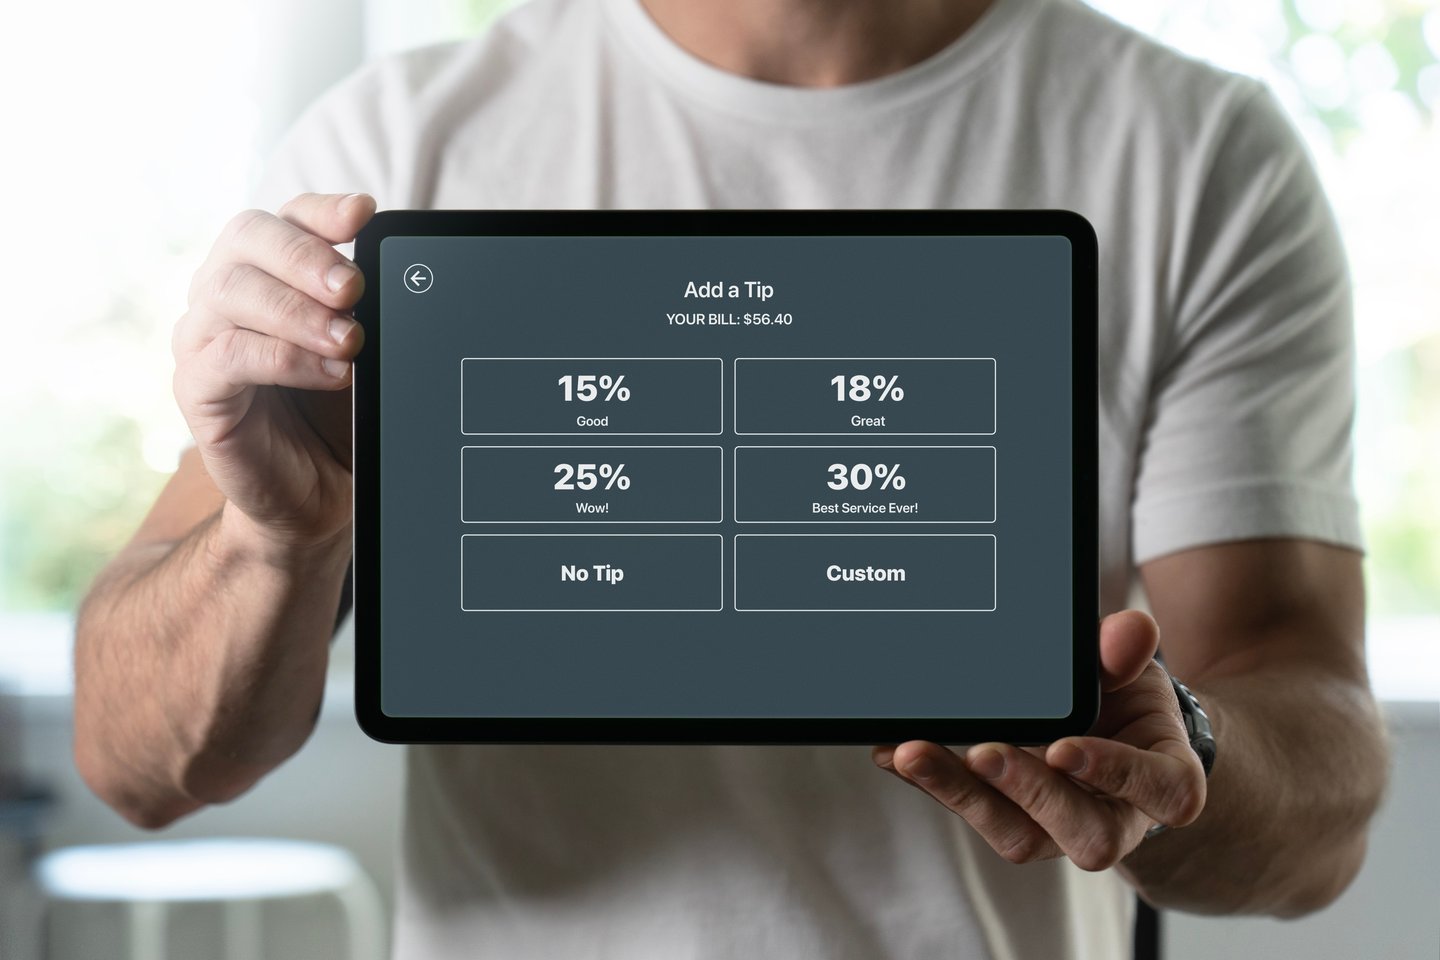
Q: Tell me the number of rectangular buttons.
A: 6